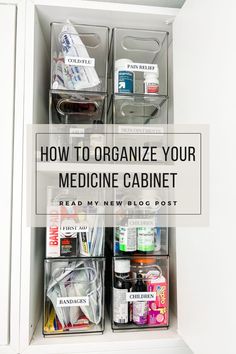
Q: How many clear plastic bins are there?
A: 8